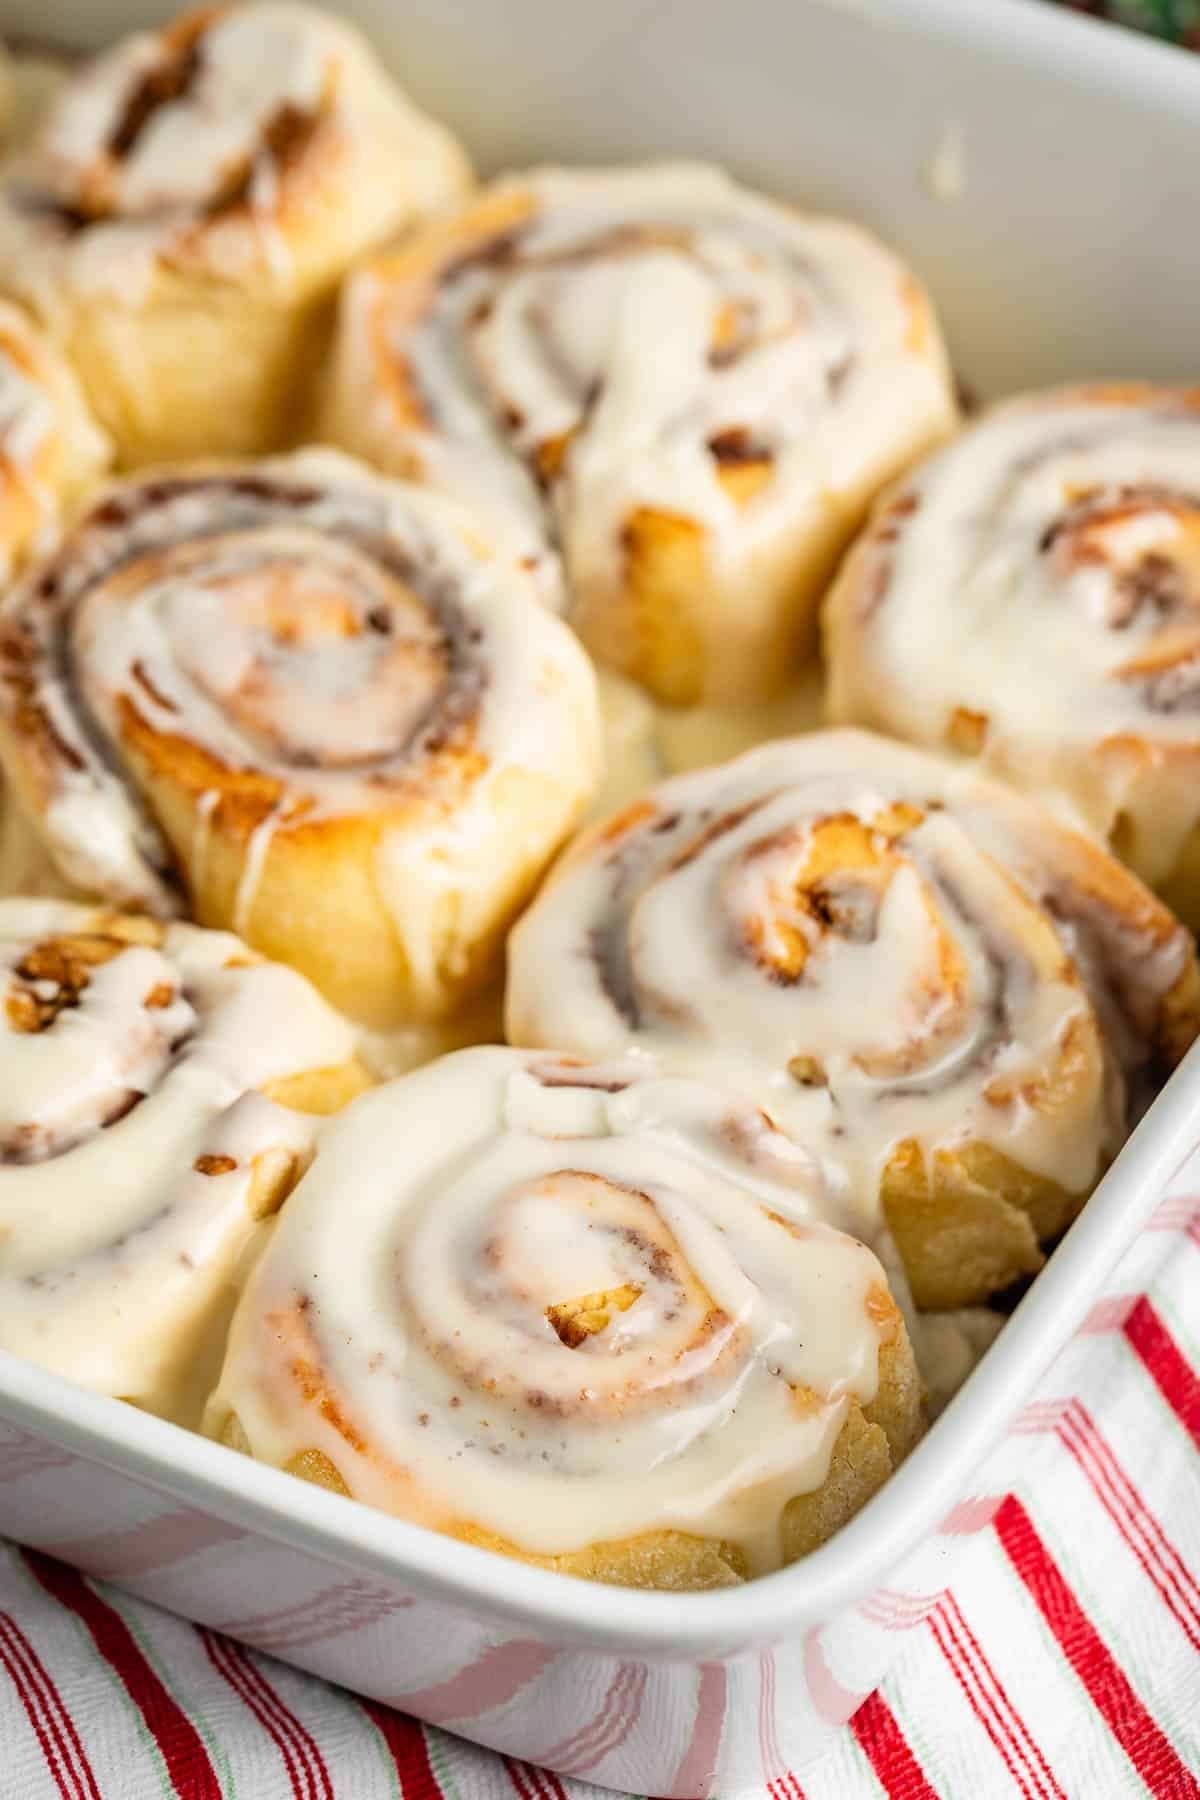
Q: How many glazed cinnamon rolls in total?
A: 8